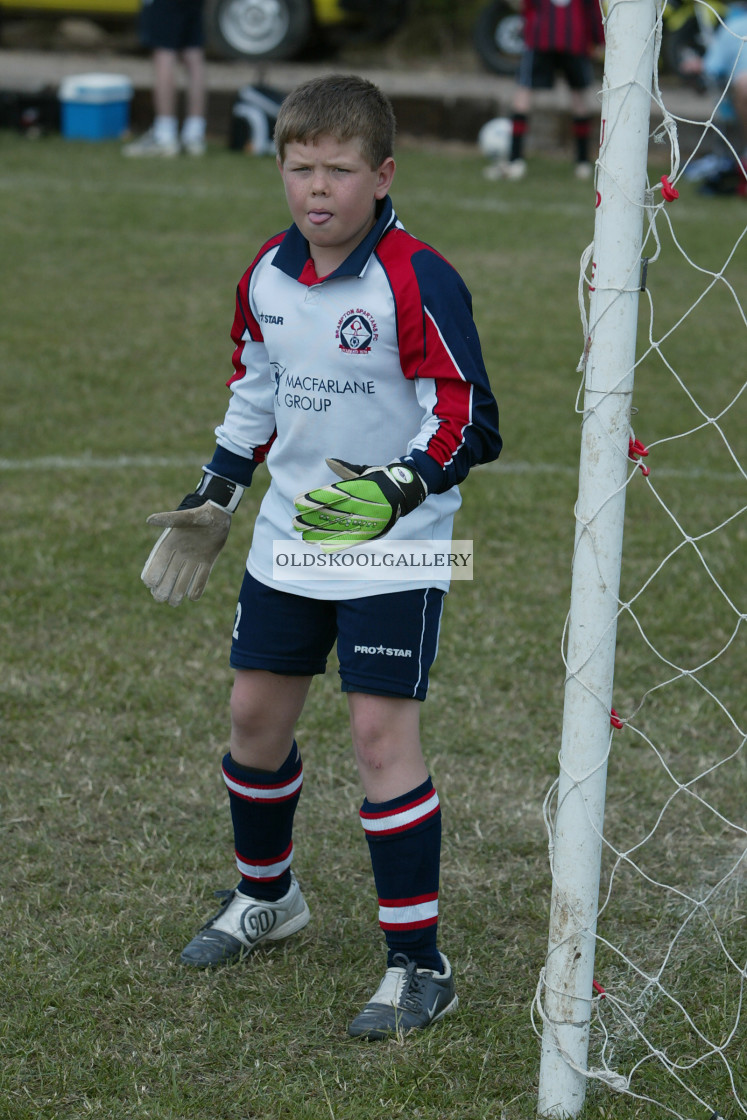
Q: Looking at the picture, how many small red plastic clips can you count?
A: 4